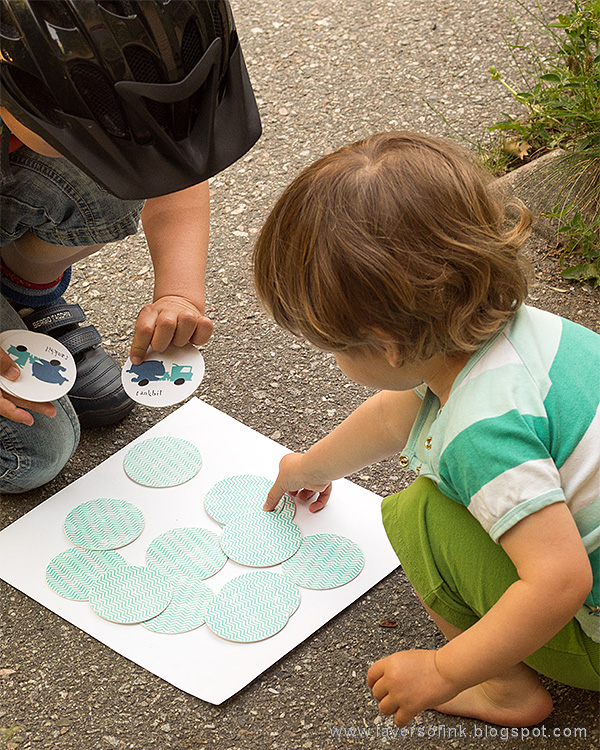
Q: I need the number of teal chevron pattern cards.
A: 12